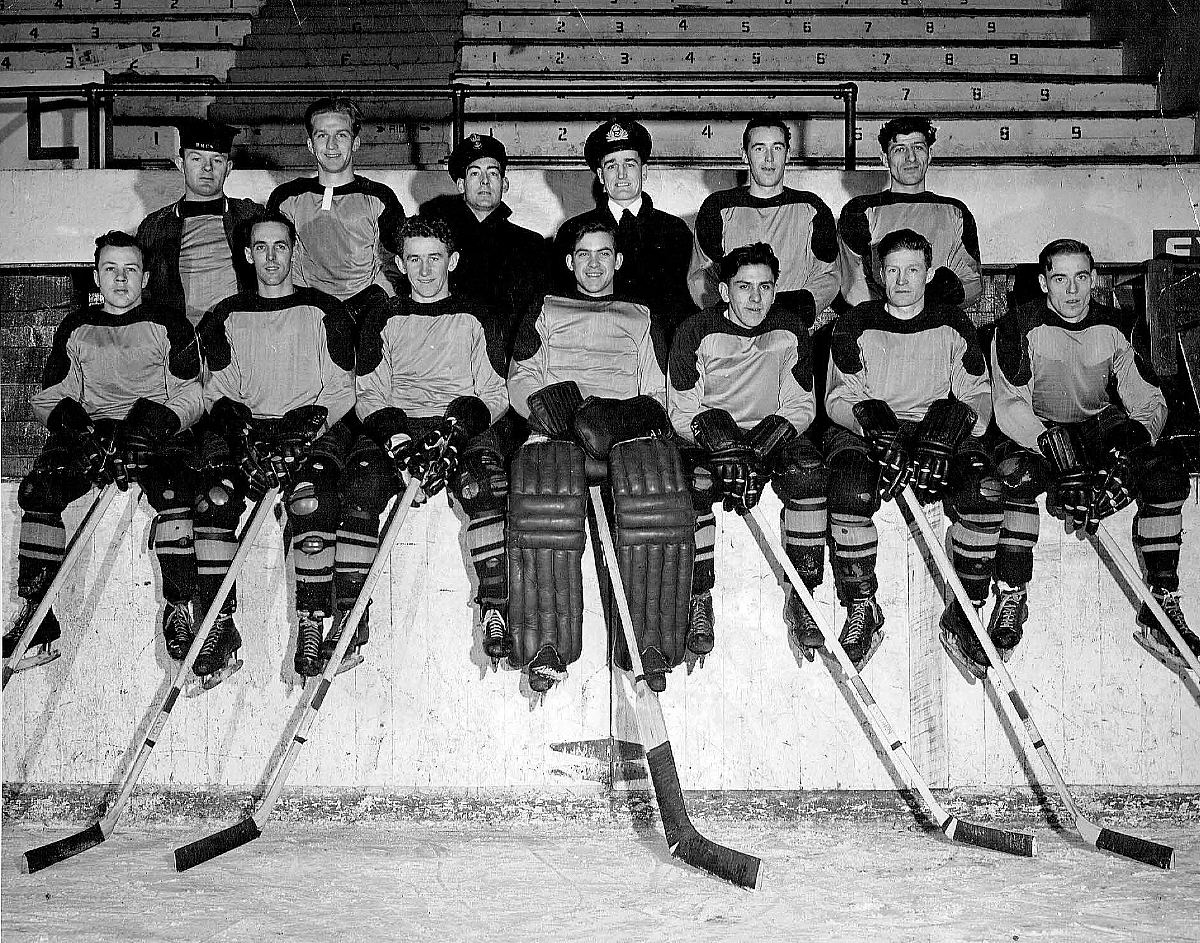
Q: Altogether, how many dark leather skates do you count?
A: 14